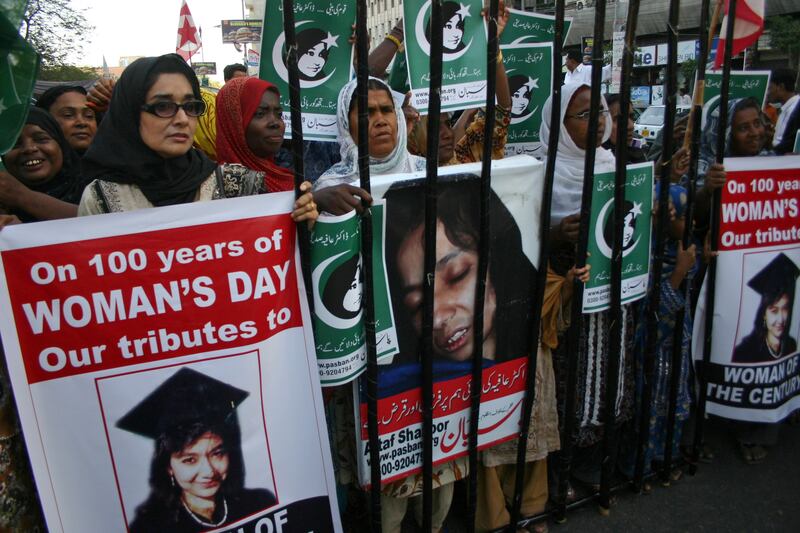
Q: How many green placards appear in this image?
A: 7